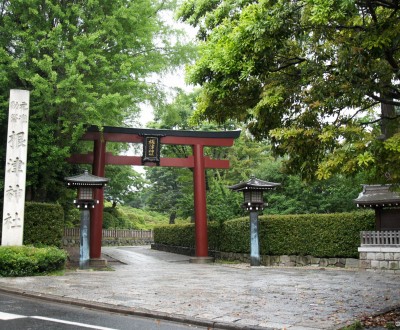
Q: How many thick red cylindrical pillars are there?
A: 2